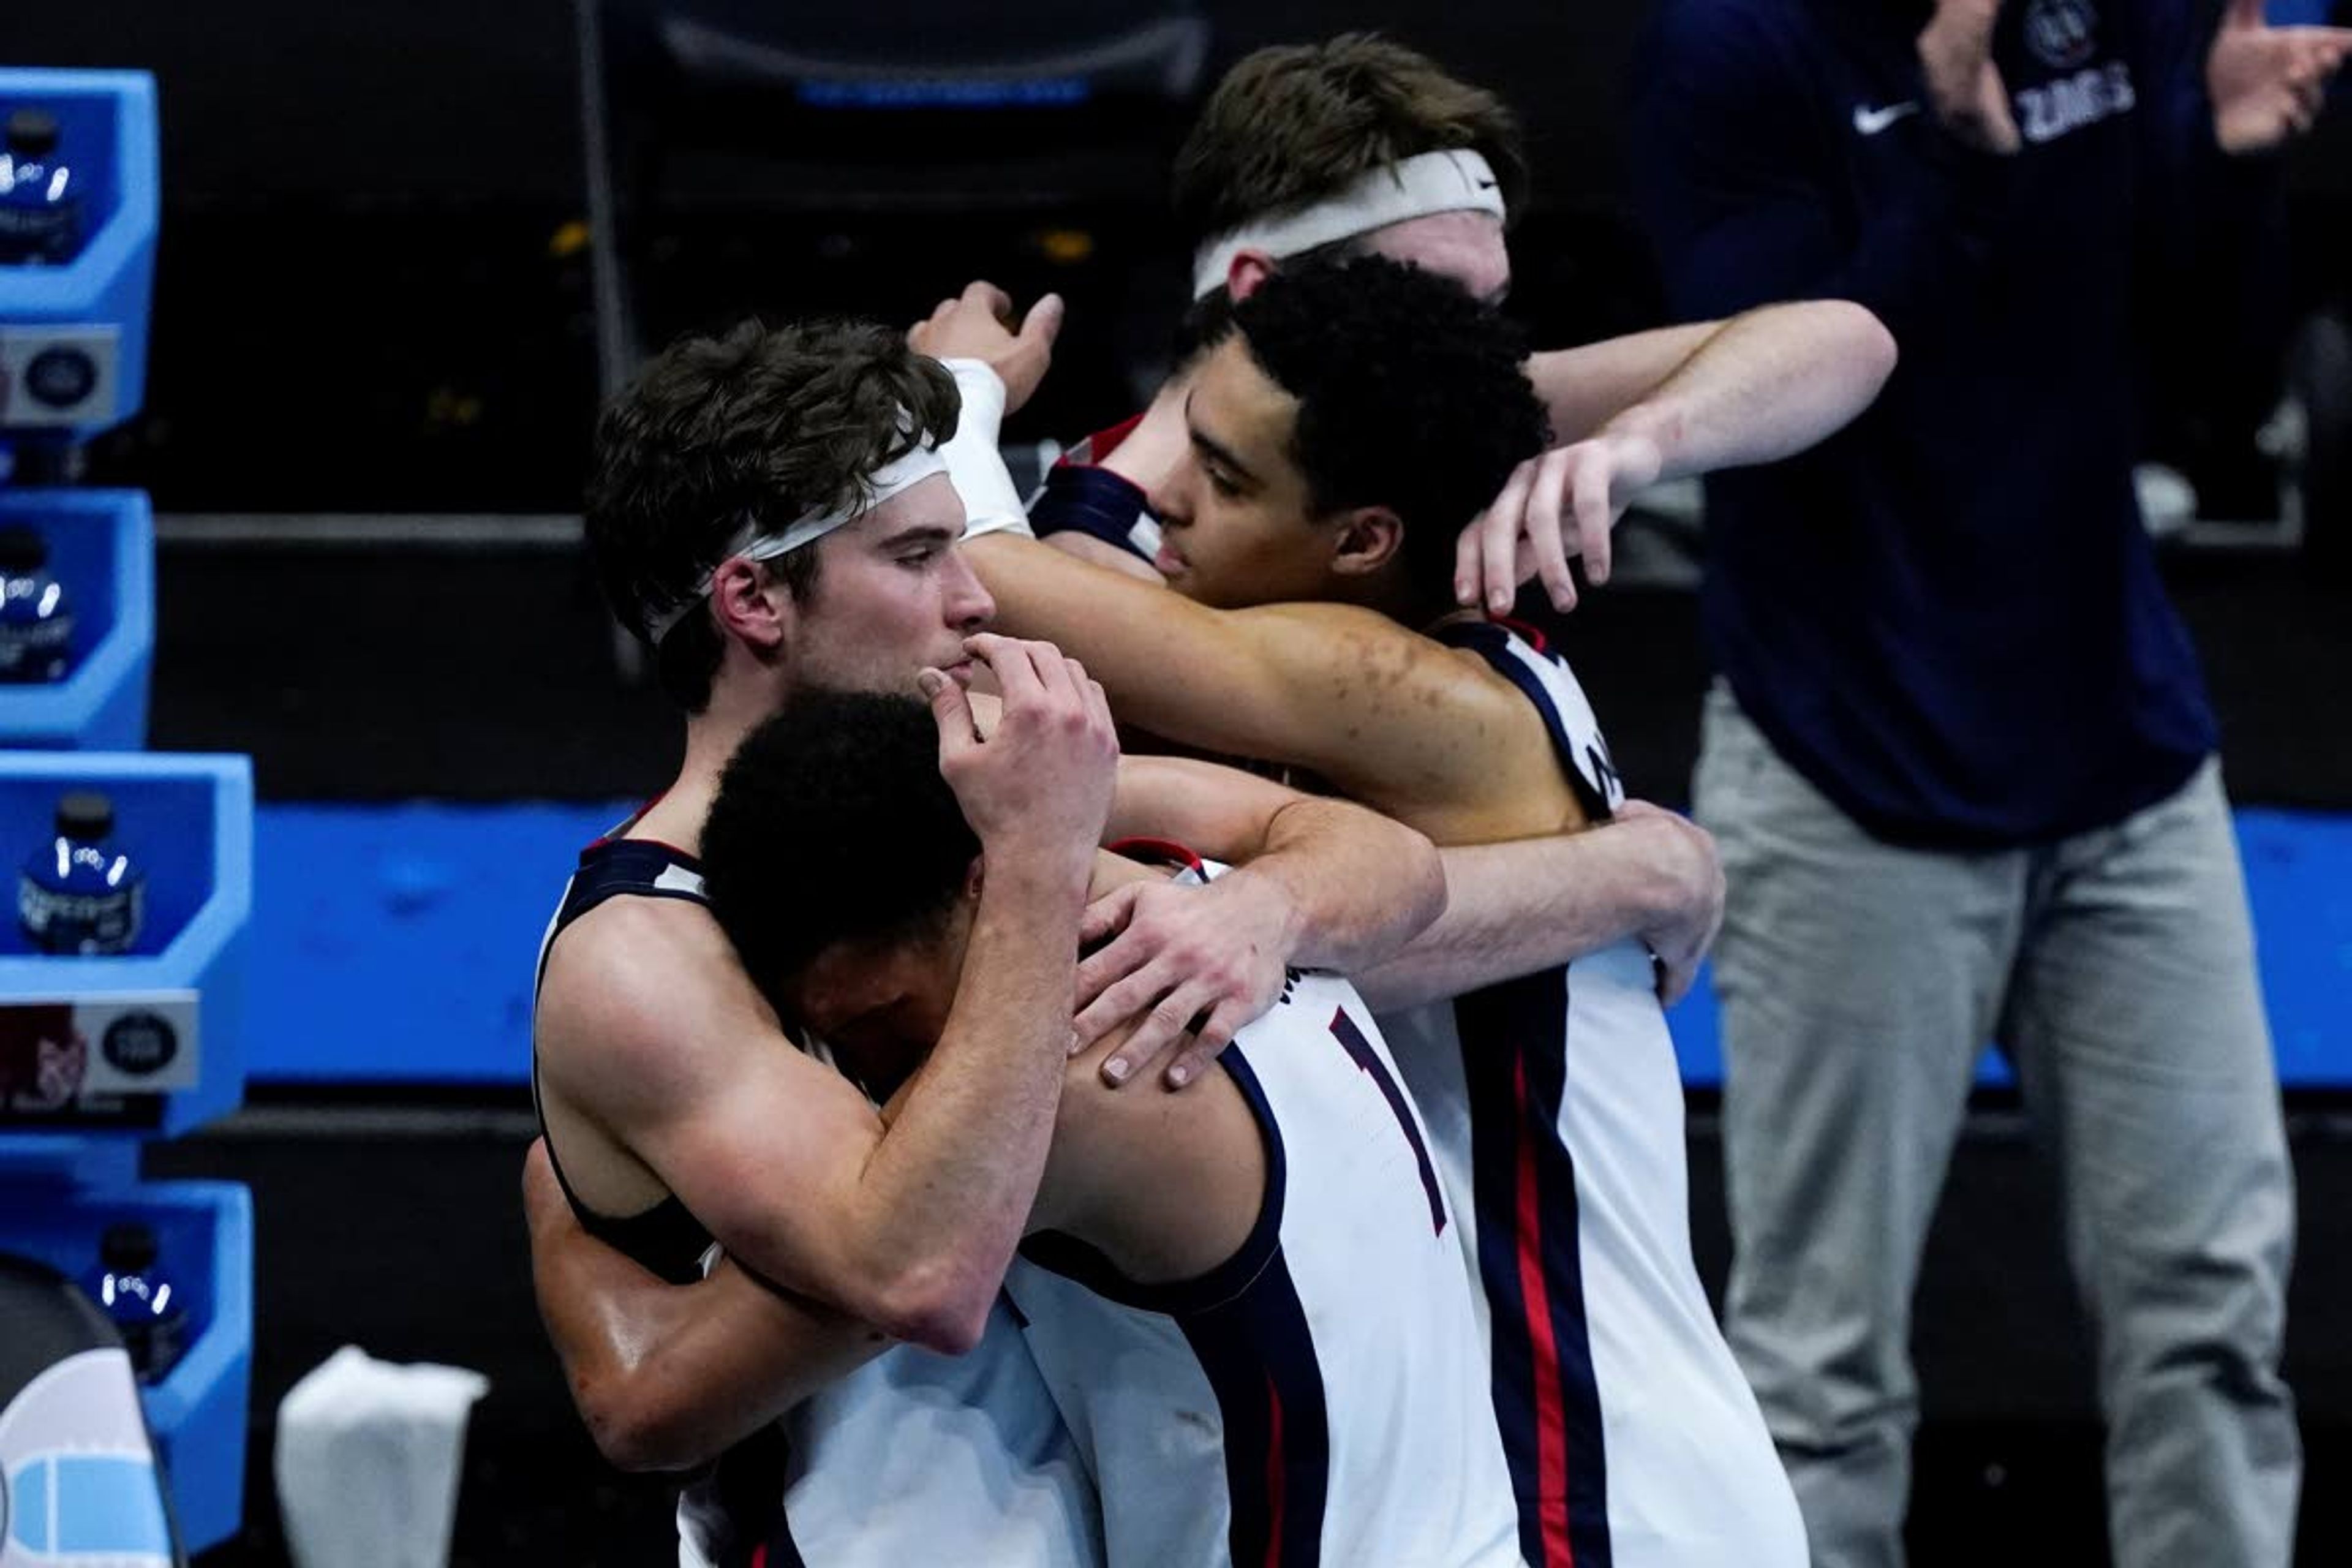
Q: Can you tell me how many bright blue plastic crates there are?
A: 4